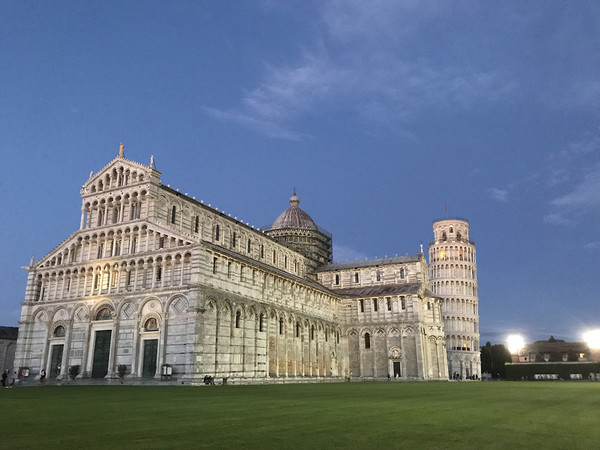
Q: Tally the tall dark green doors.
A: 3